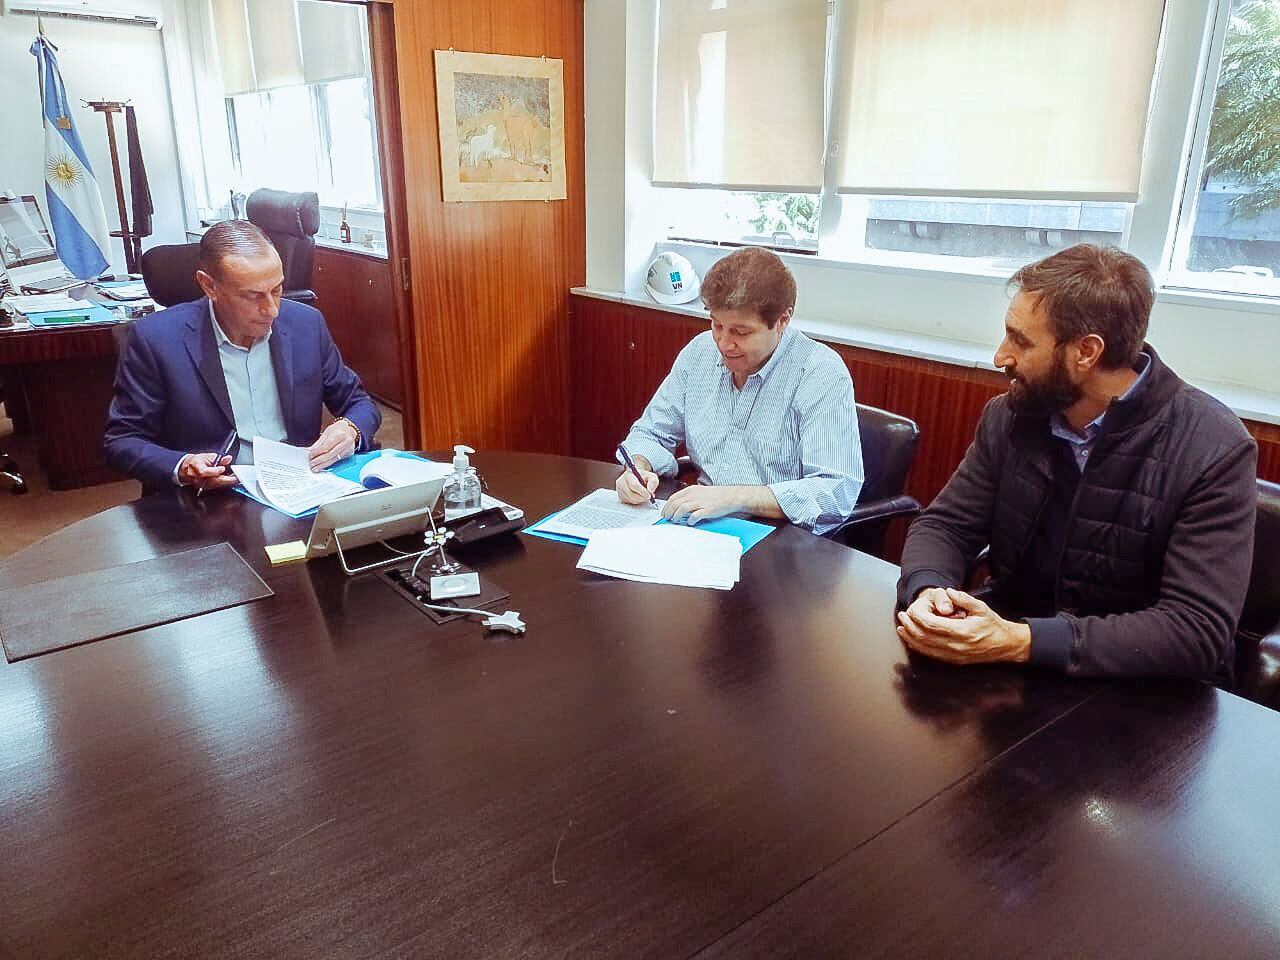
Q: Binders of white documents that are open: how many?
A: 2